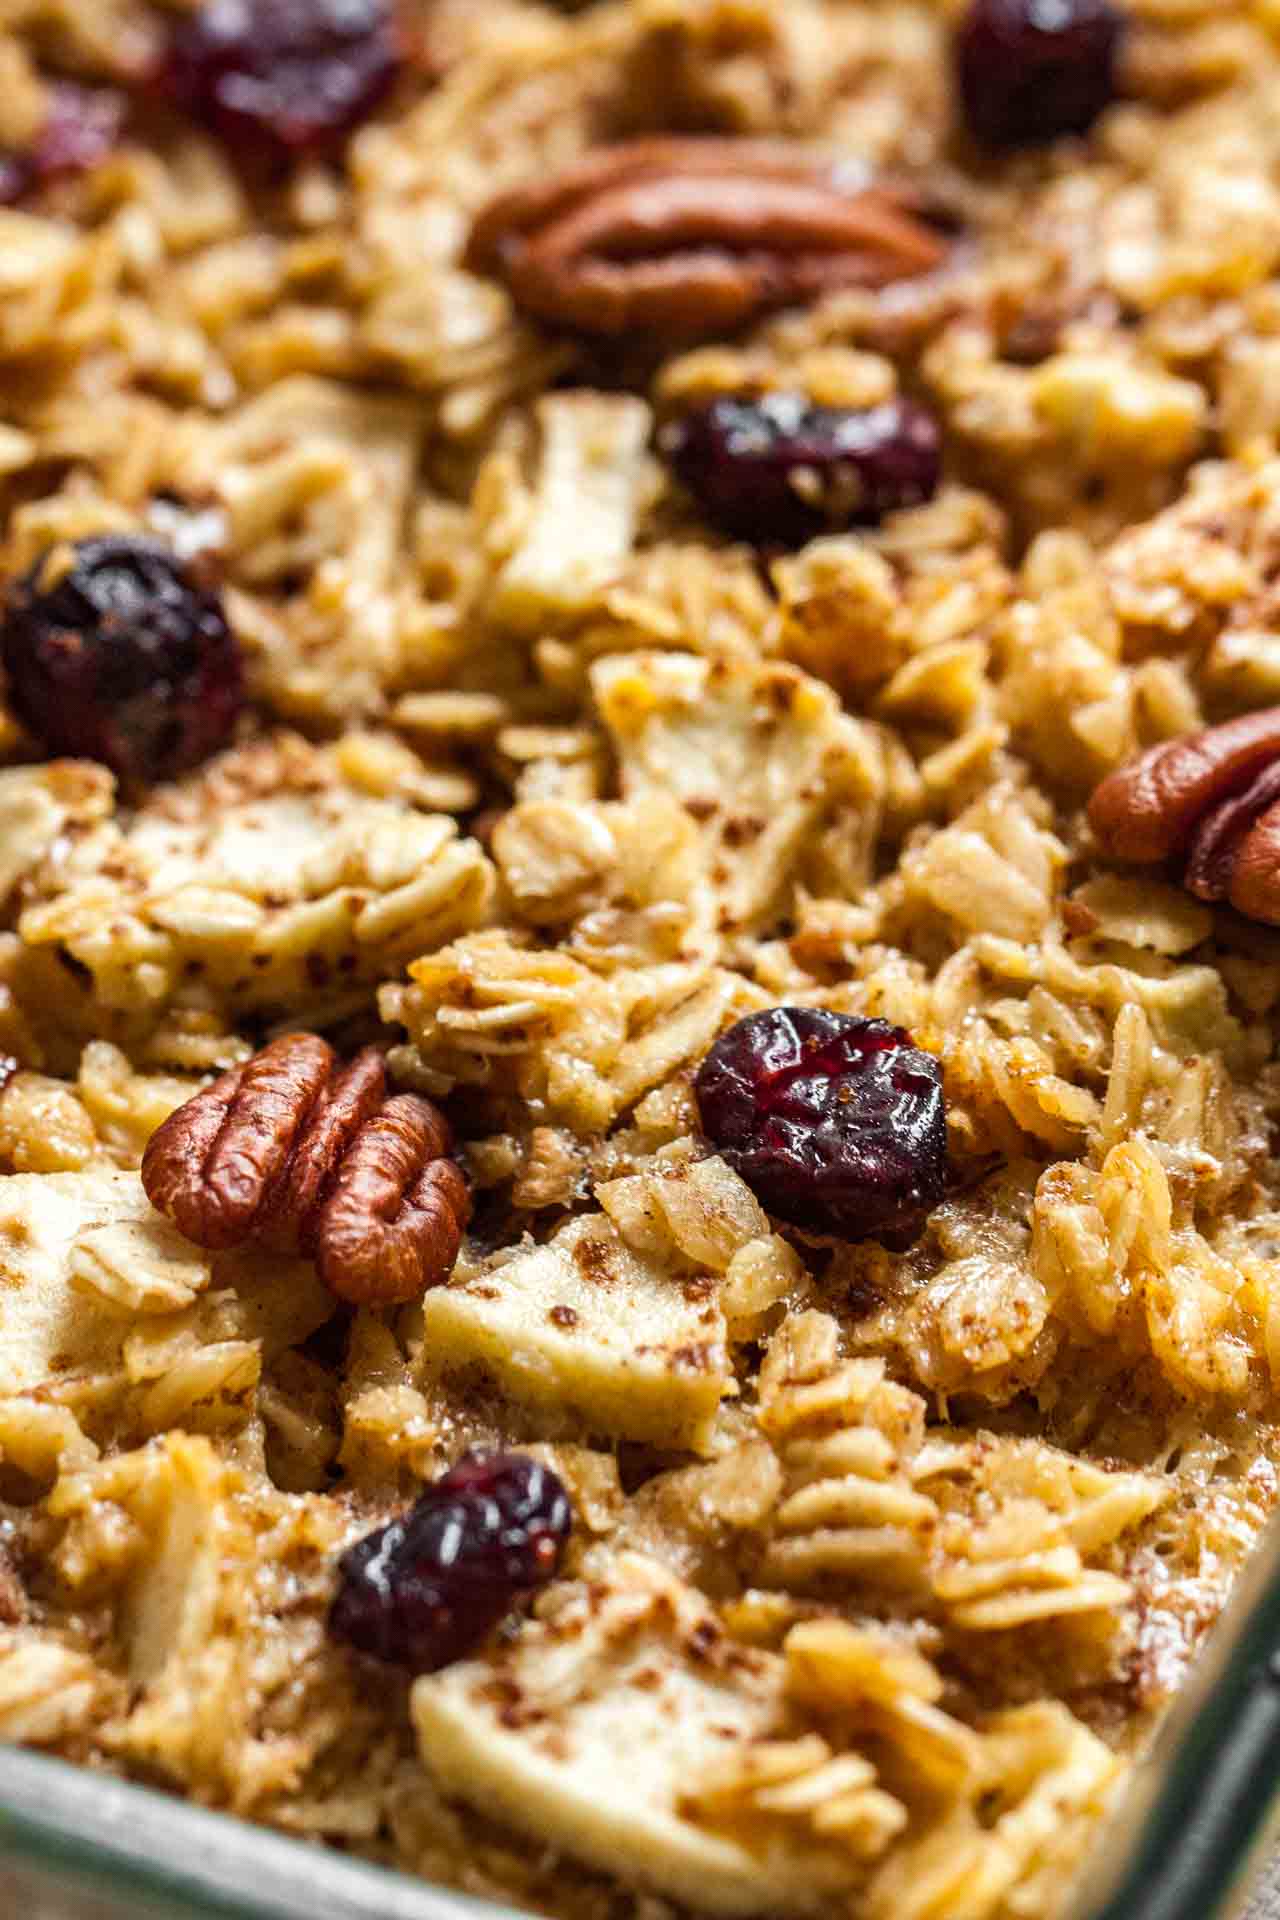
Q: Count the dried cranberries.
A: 7